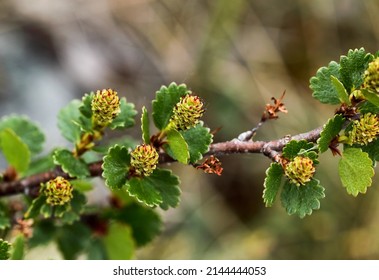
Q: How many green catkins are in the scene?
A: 7